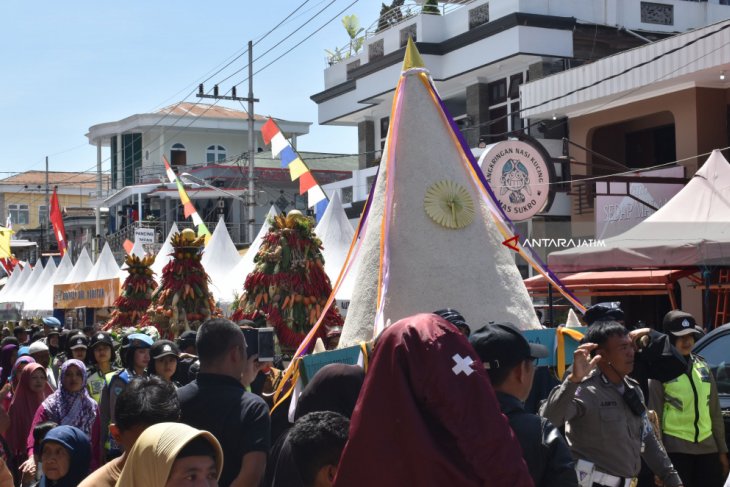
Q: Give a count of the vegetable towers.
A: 3